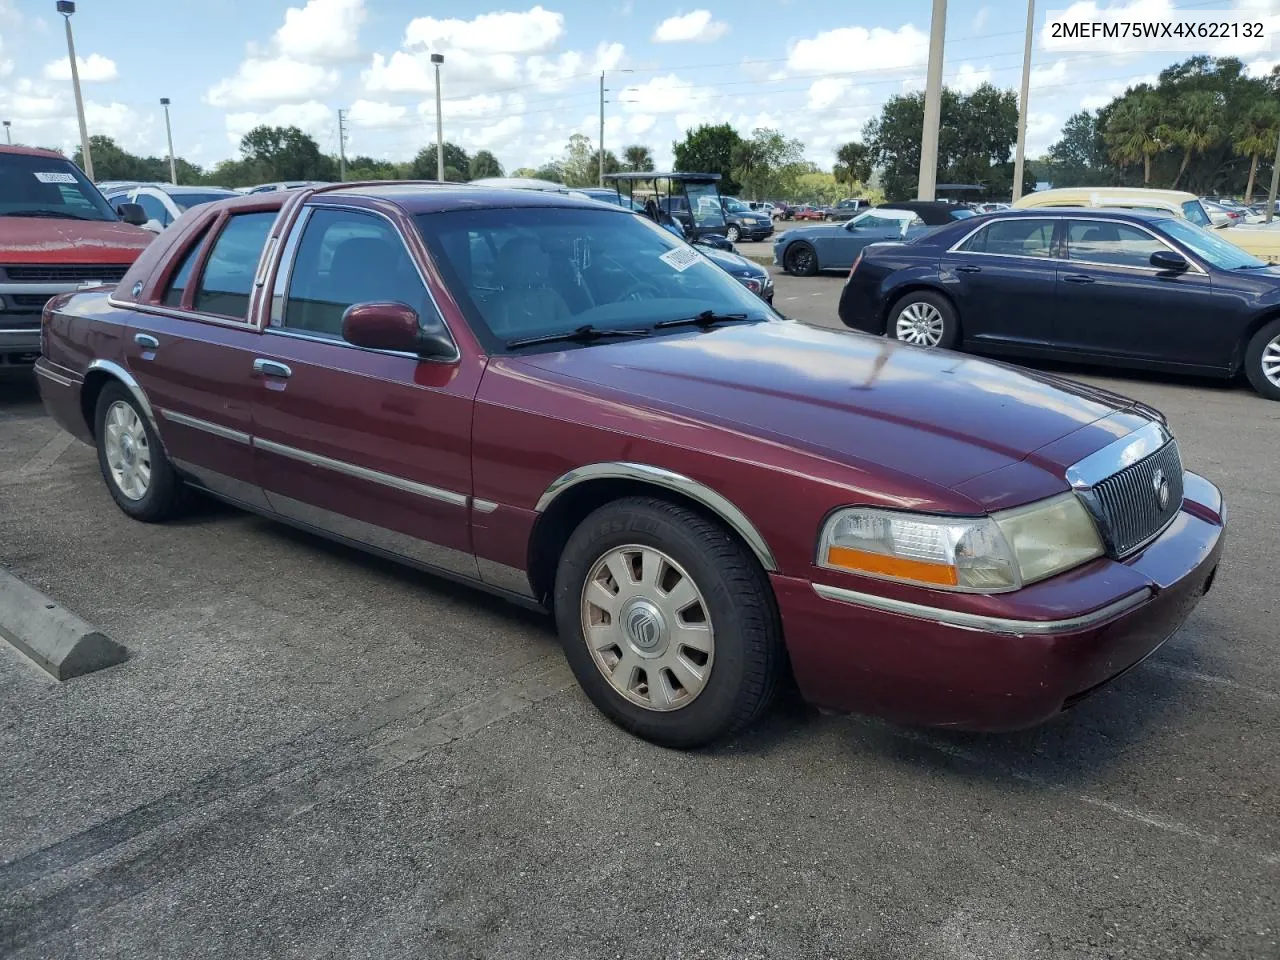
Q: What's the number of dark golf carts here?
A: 1